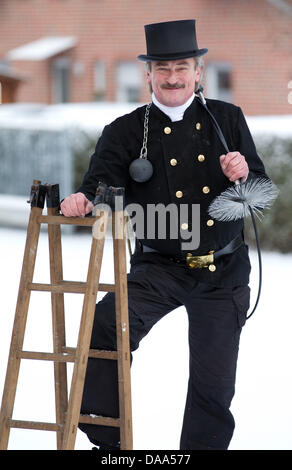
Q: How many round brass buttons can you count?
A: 9